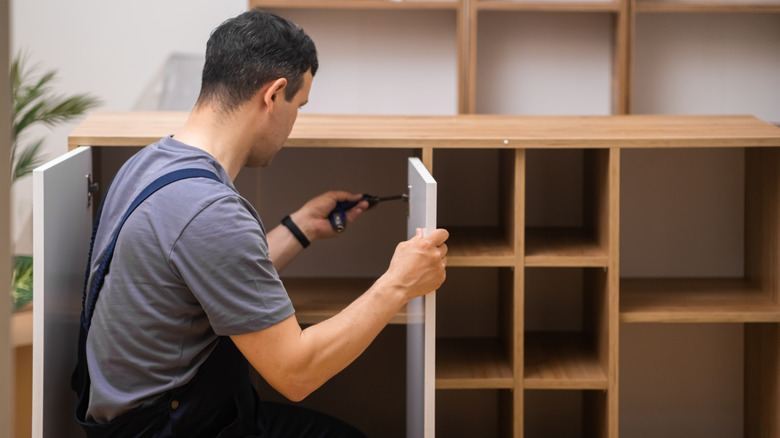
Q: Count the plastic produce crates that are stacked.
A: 0